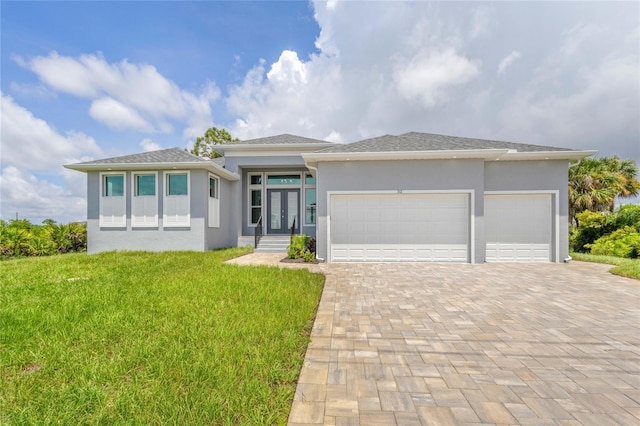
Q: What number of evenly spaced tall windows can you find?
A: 3